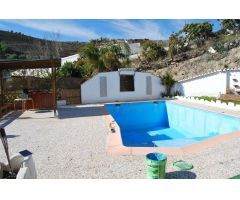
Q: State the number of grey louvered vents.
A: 2